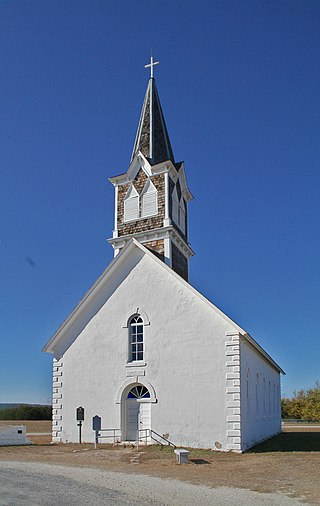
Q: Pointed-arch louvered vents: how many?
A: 4